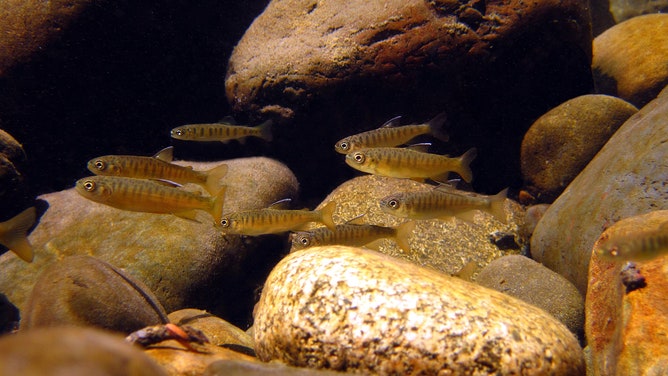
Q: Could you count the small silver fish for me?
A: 10